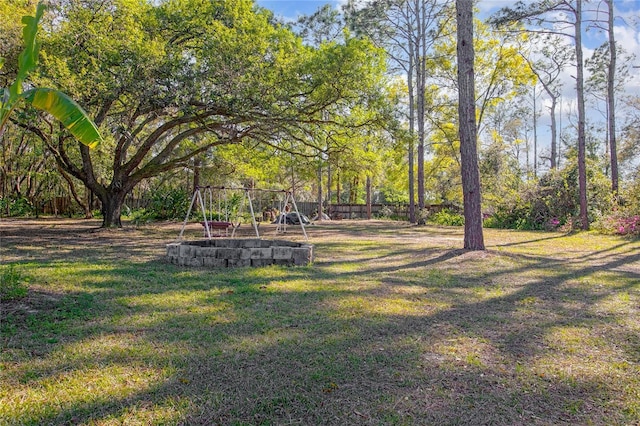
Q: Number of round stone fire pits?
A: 1